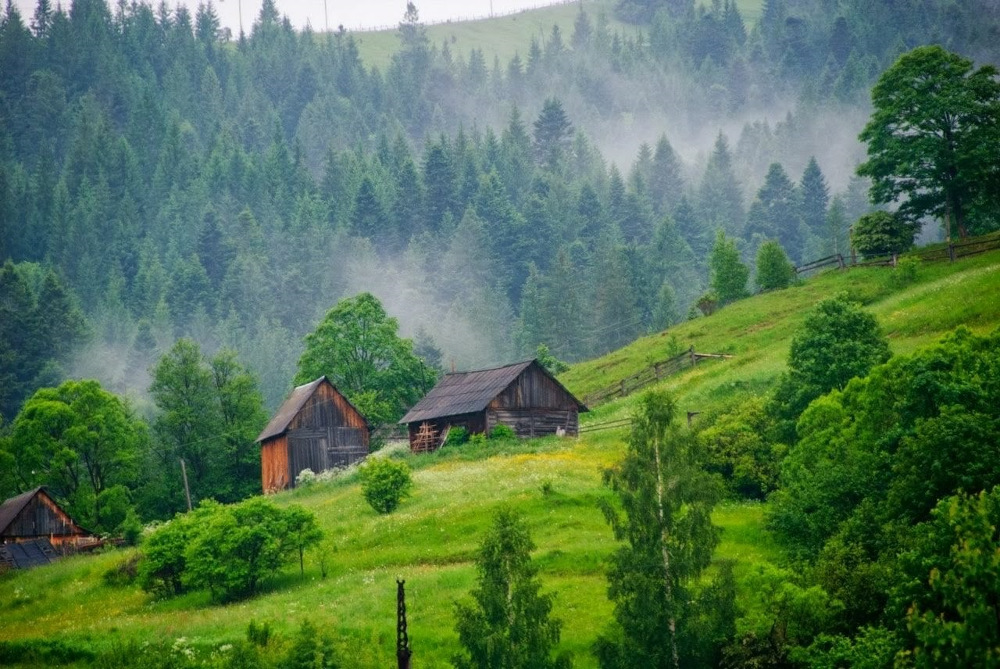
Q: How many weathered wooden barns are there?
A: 3